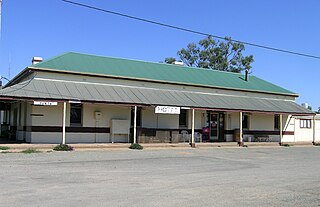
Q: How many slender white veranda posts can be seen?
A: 6